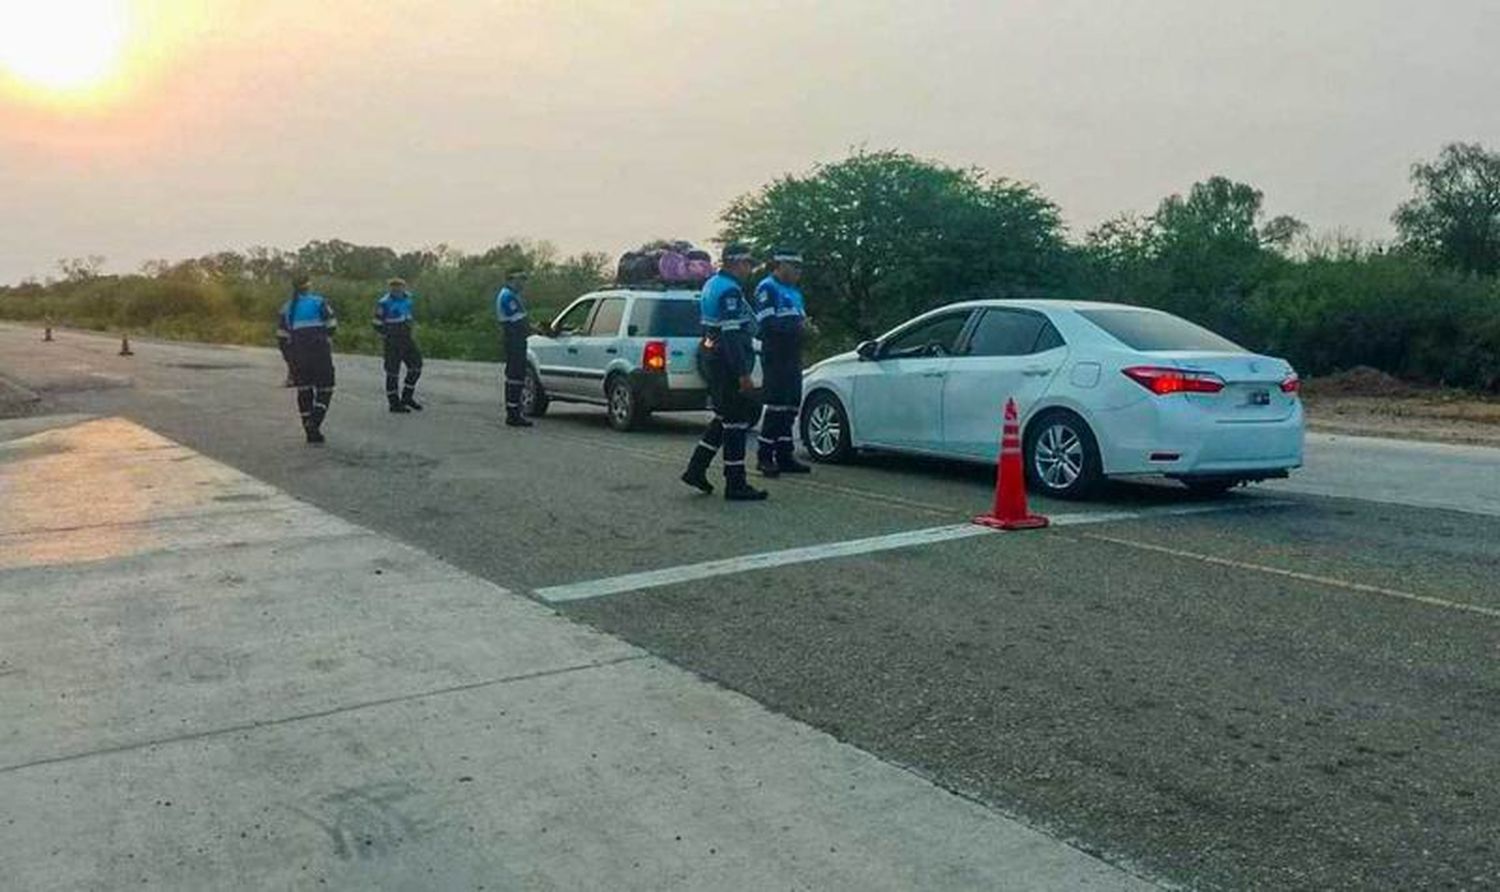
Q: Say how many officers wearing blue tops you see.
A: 5